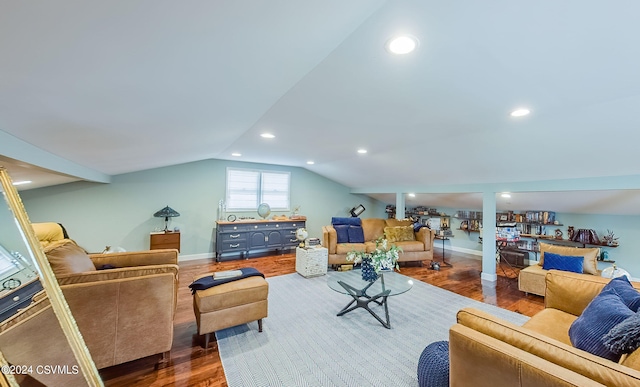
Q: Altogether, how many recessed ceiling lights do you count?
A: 9